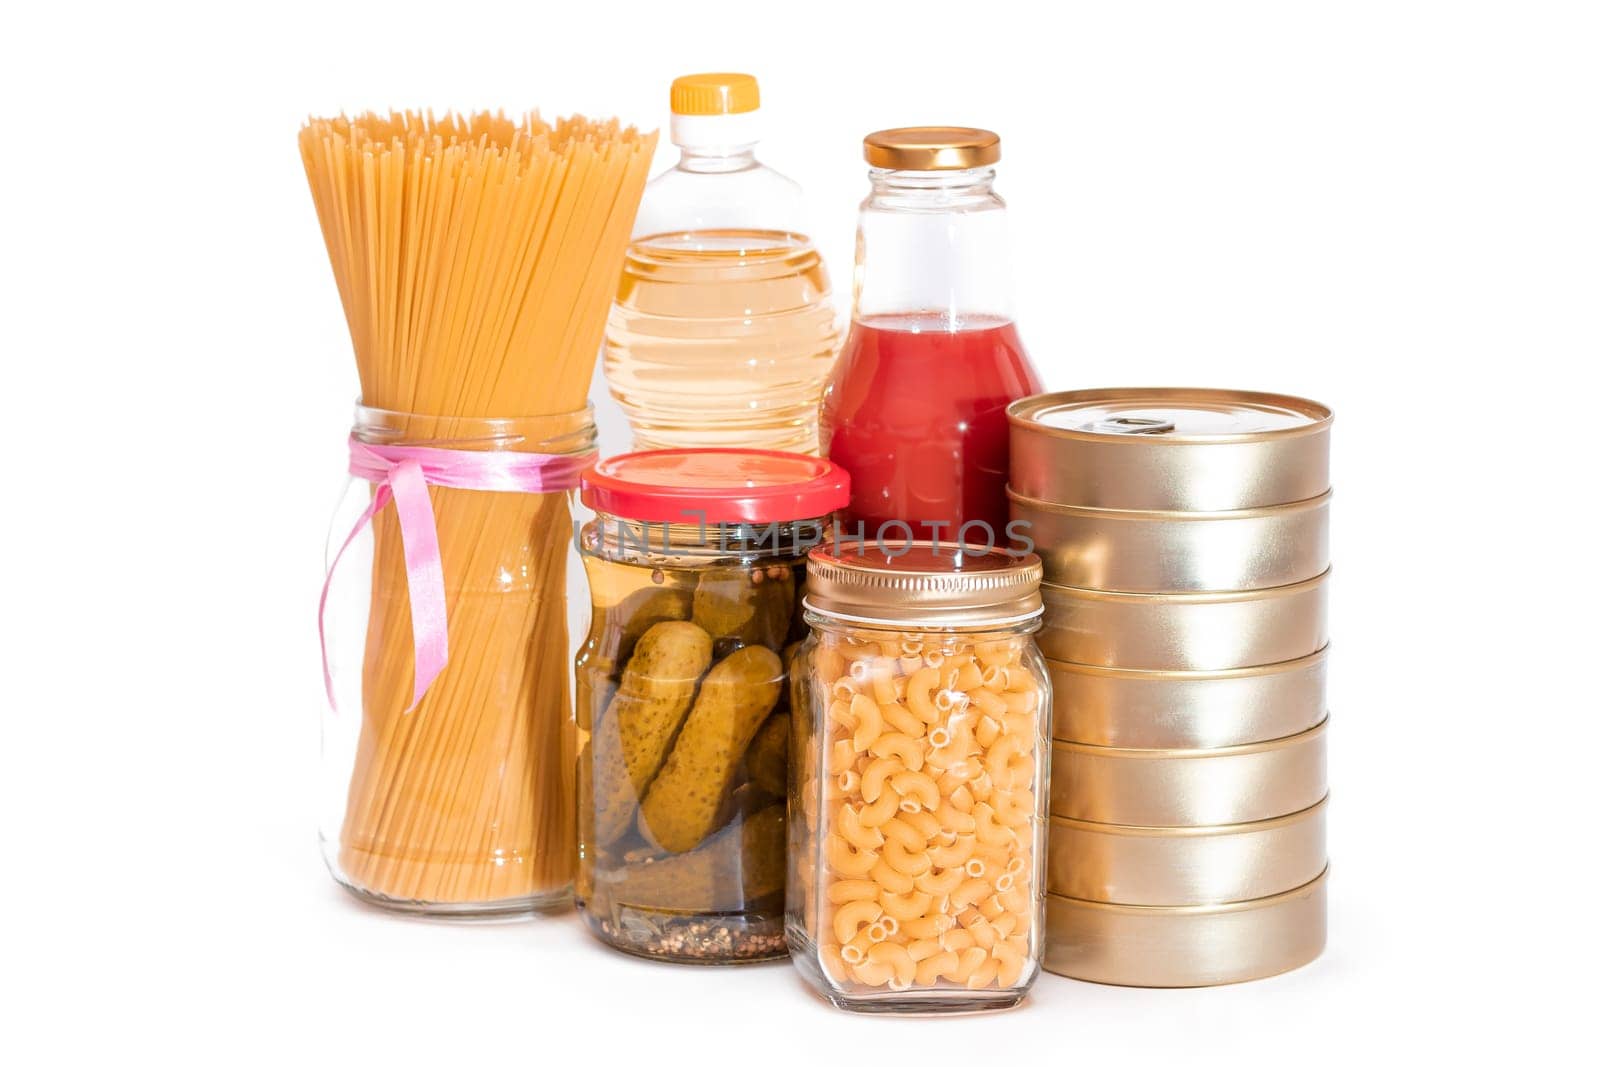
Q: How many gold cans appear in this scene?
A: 7